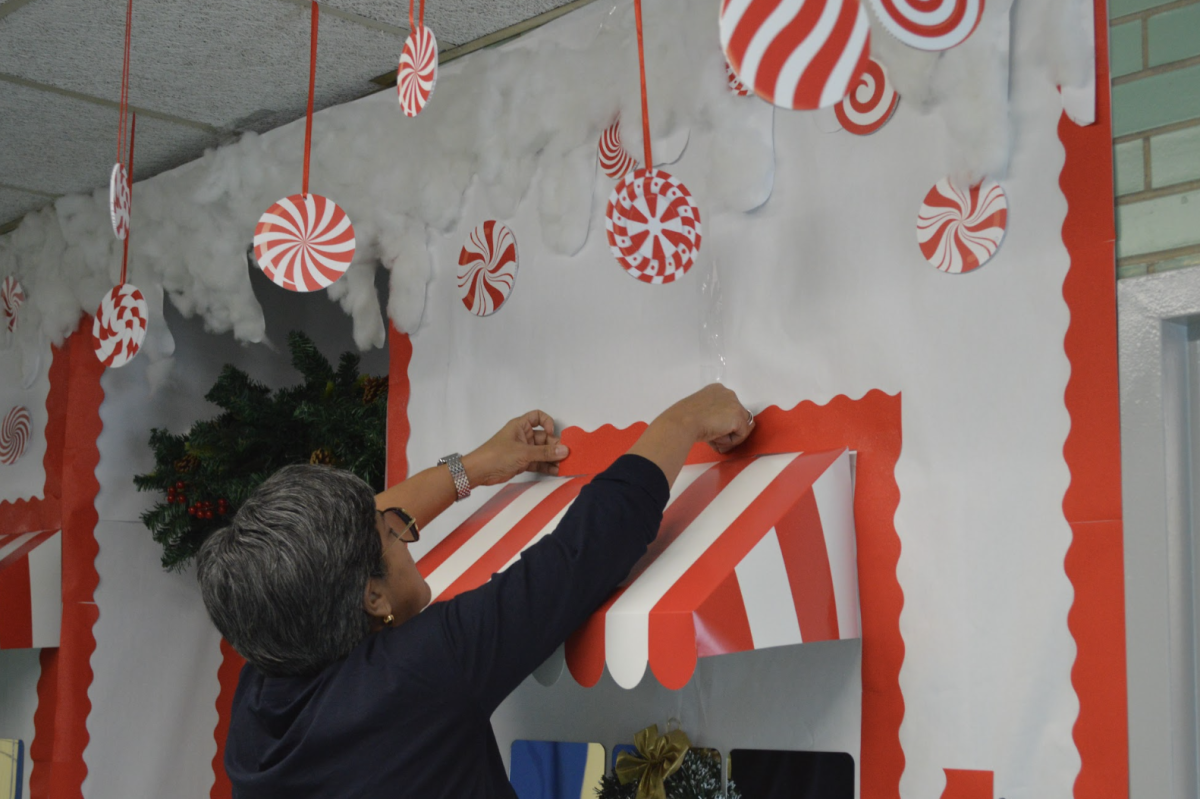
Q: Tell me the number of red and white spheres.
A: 14